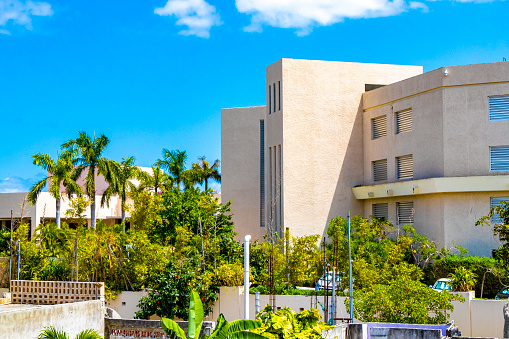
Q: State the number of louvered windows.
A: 9